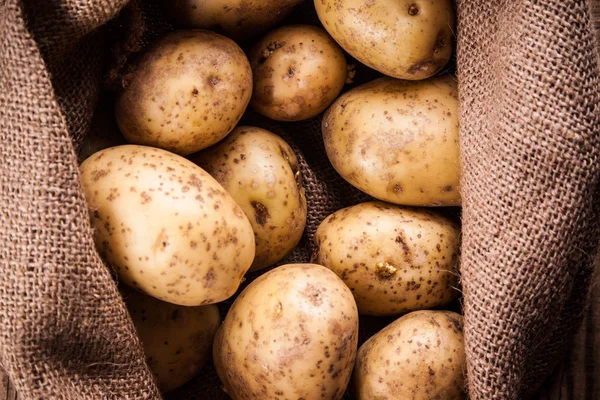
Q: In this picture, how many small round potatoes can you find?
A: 1